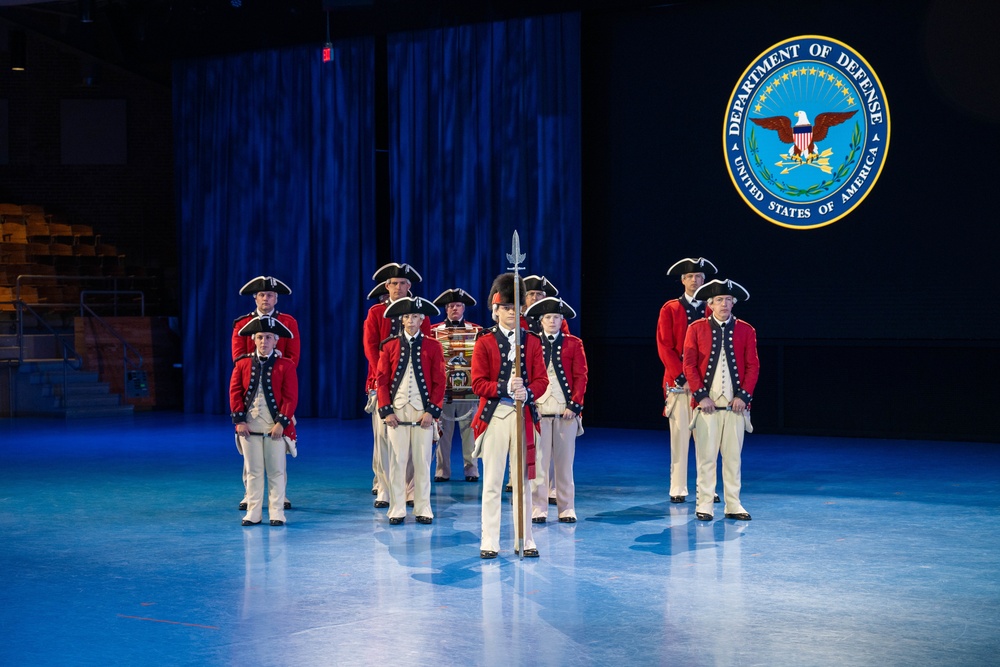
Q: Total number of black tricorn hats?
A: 10